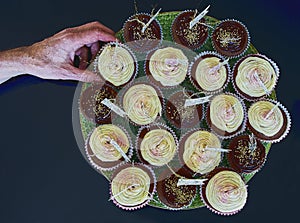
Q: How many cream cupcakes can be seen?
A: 12